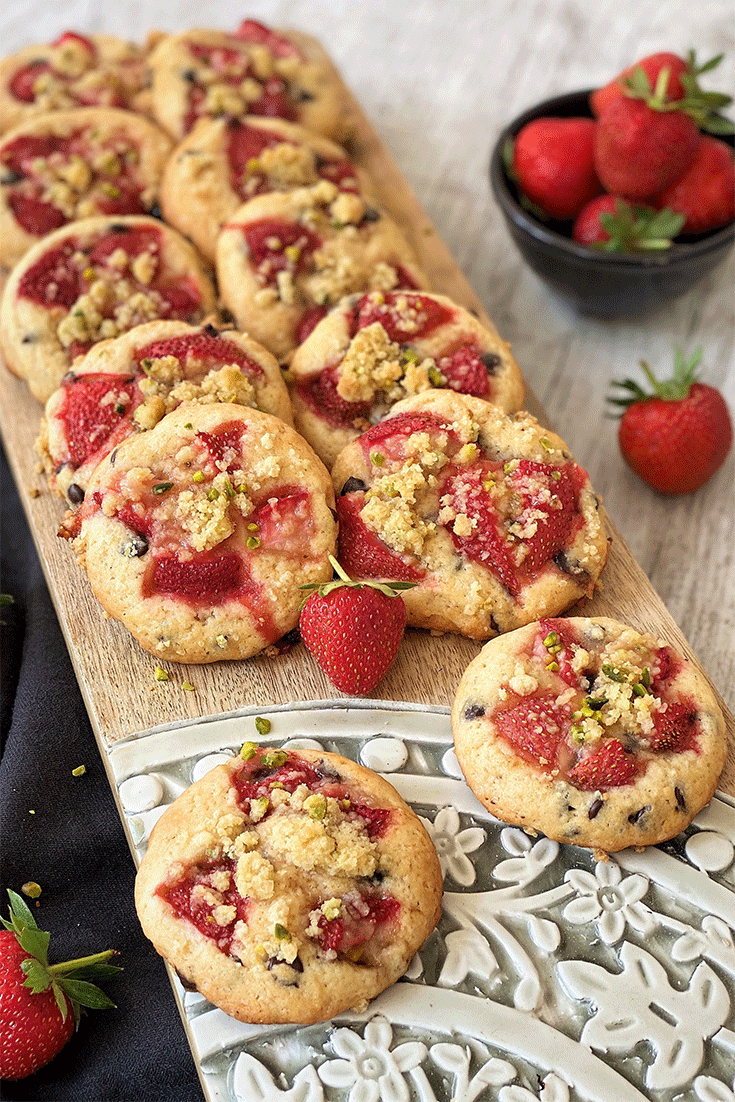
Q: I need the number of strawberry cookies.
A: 12